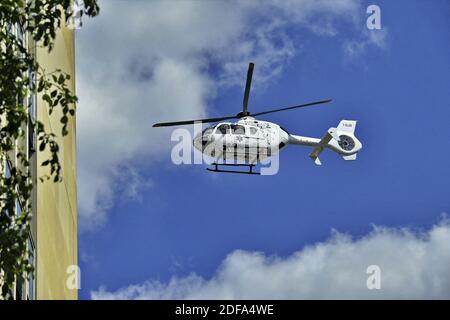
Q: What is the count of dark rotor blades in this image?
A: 3